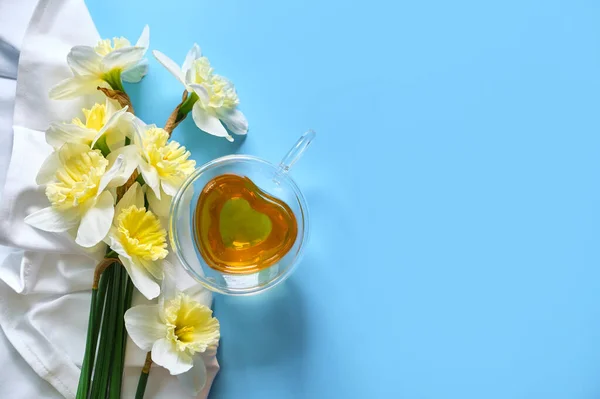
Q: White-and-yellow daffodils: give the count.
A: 7